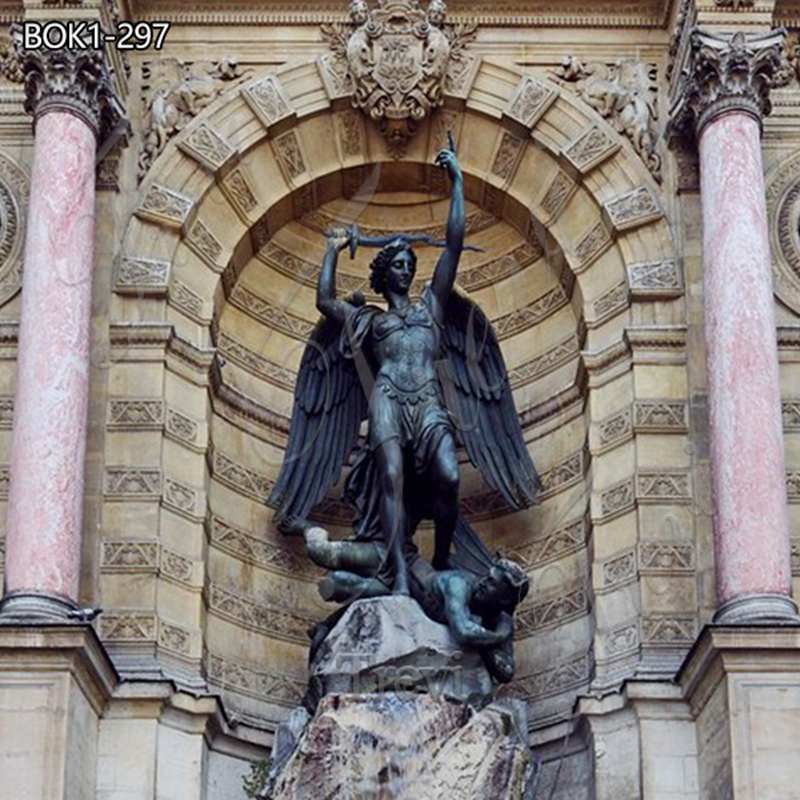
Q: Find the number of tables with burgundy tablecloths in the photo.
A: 0